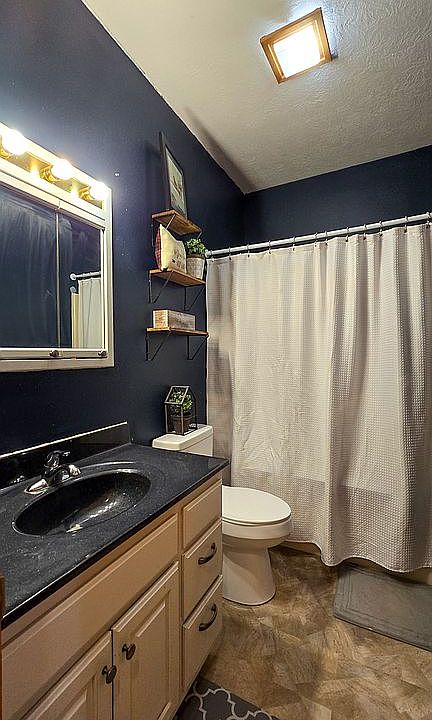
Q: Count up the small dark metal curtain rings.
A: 12